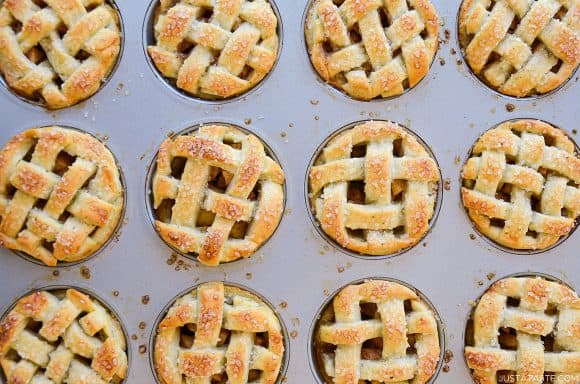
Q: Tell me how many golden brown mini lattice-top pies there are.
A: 12